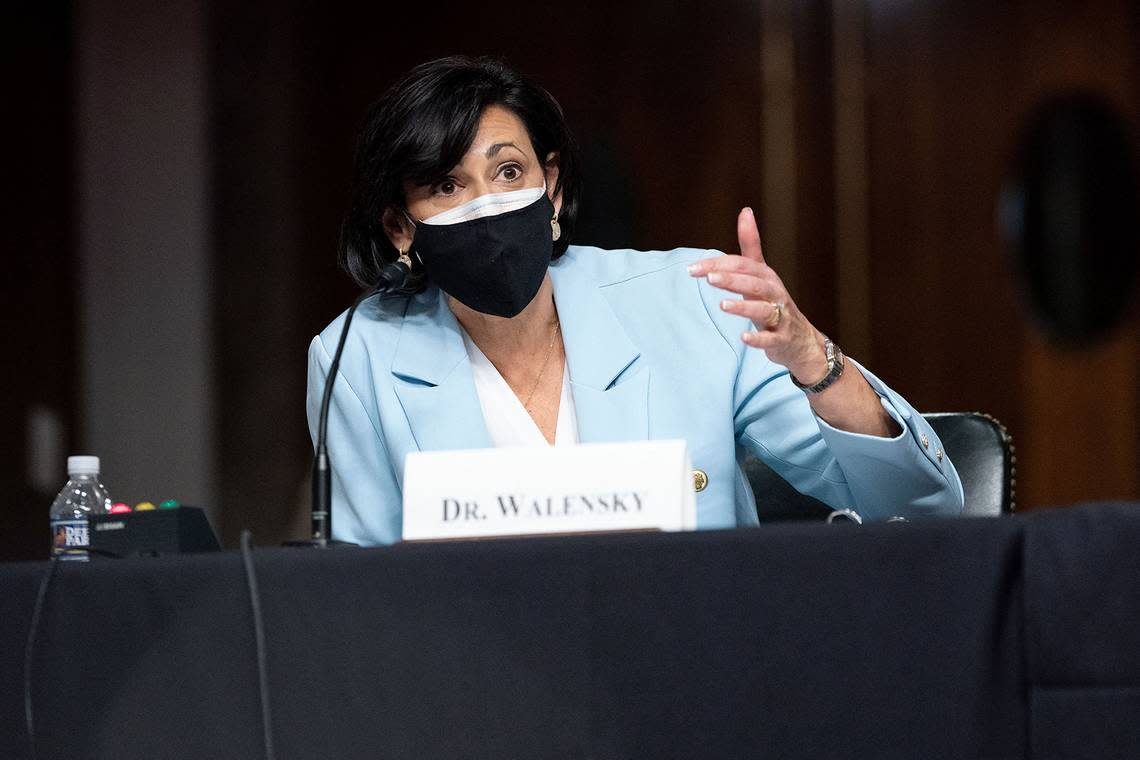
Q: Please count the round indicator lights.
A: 3